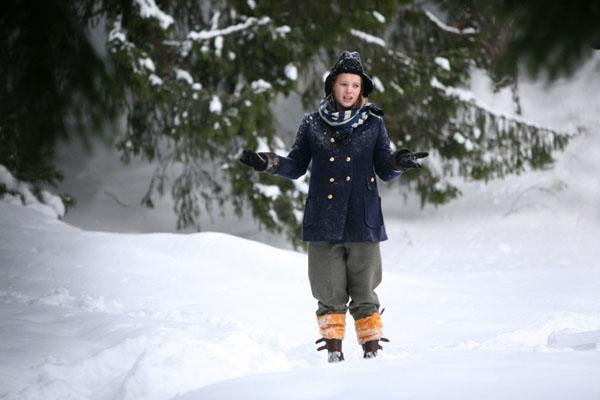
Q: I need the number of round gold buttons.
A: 7